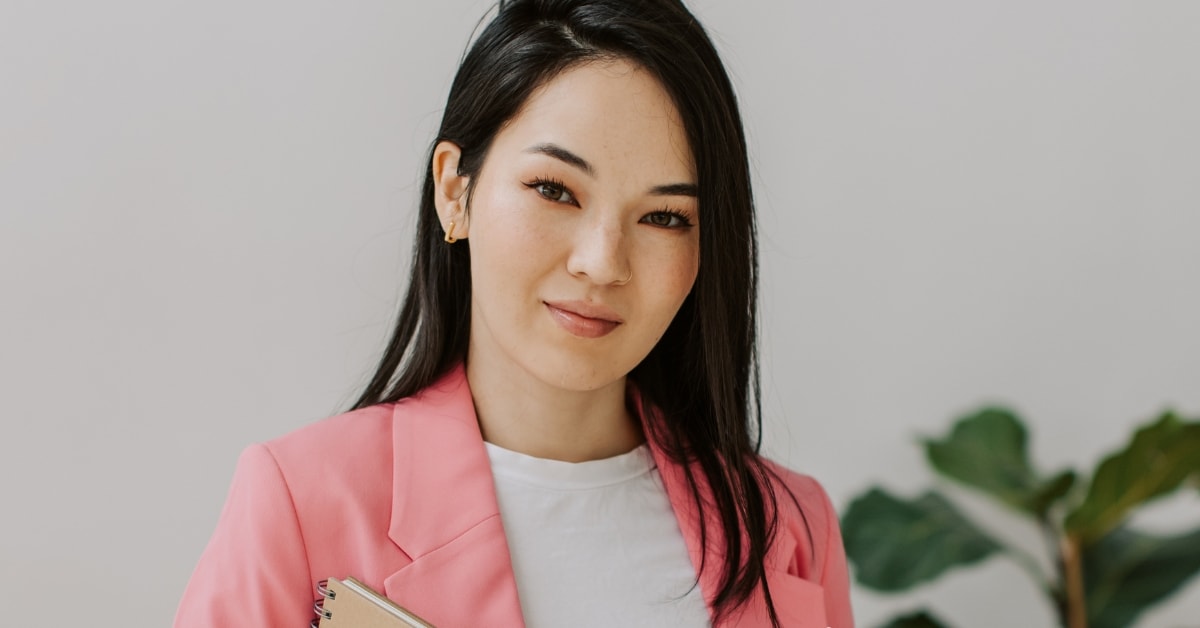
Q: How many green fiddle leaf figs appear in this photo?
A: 1